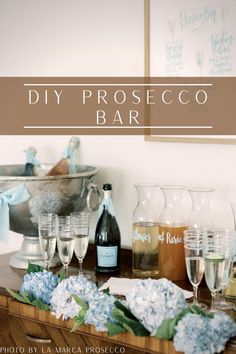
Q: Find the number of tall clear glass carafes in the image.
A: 3